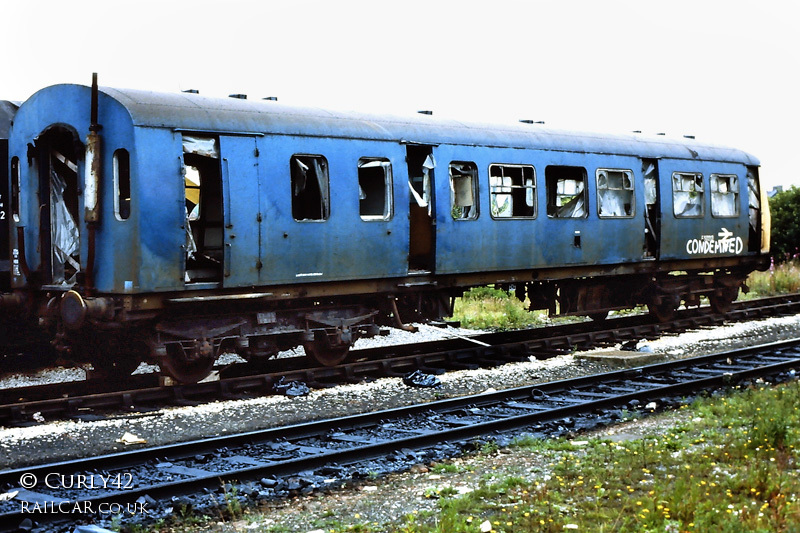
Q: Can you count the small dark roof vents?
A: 9